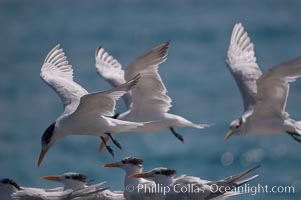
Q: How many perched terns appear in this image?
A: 4